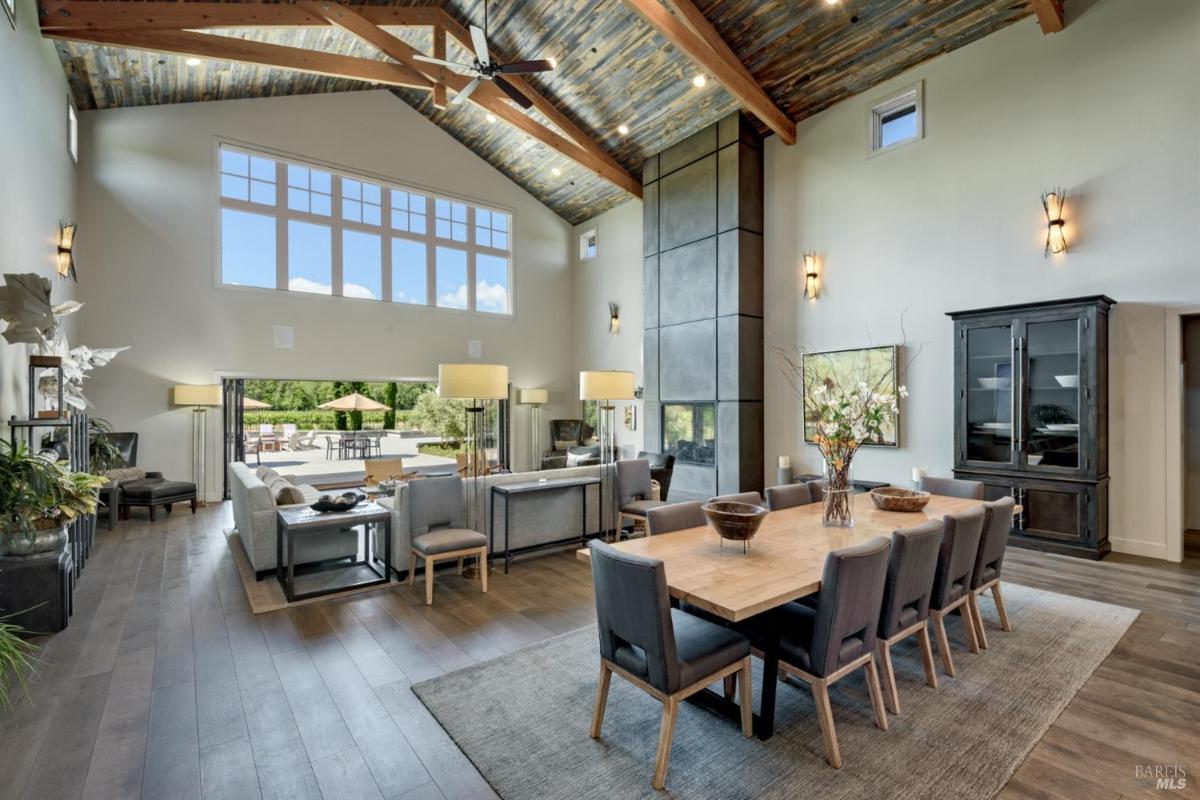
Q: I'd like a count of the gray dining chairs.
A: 12